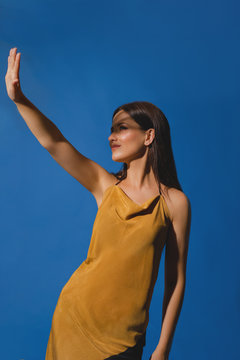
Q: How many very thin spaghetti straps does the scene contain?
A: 2